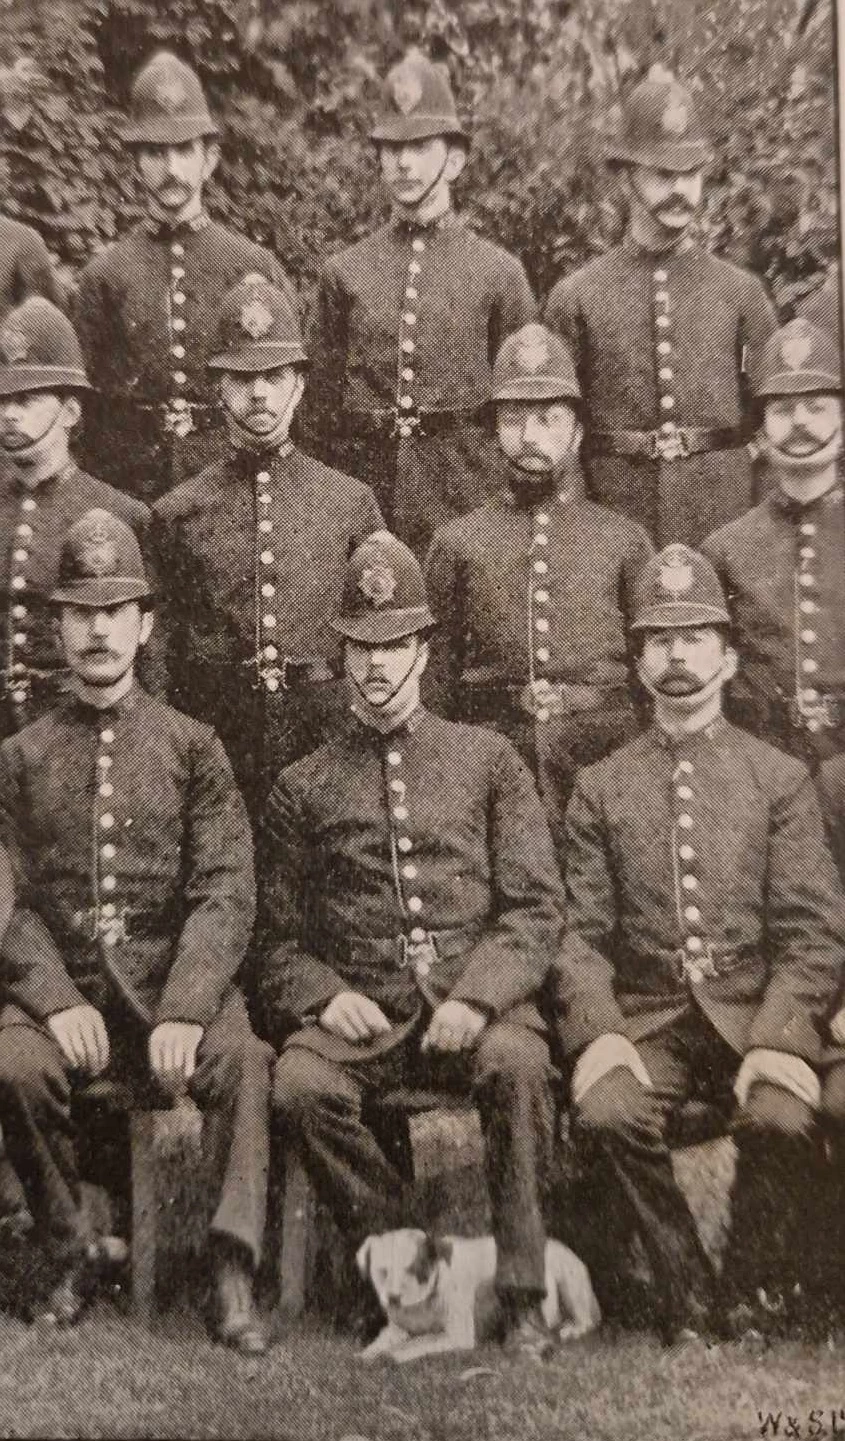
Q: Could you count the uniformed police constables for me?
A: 10